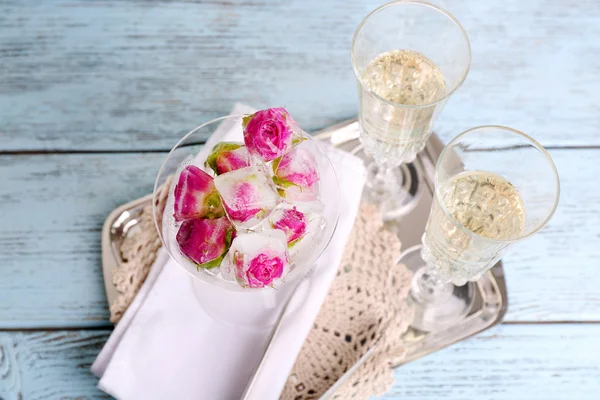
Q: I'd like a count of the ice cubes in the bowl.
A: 8